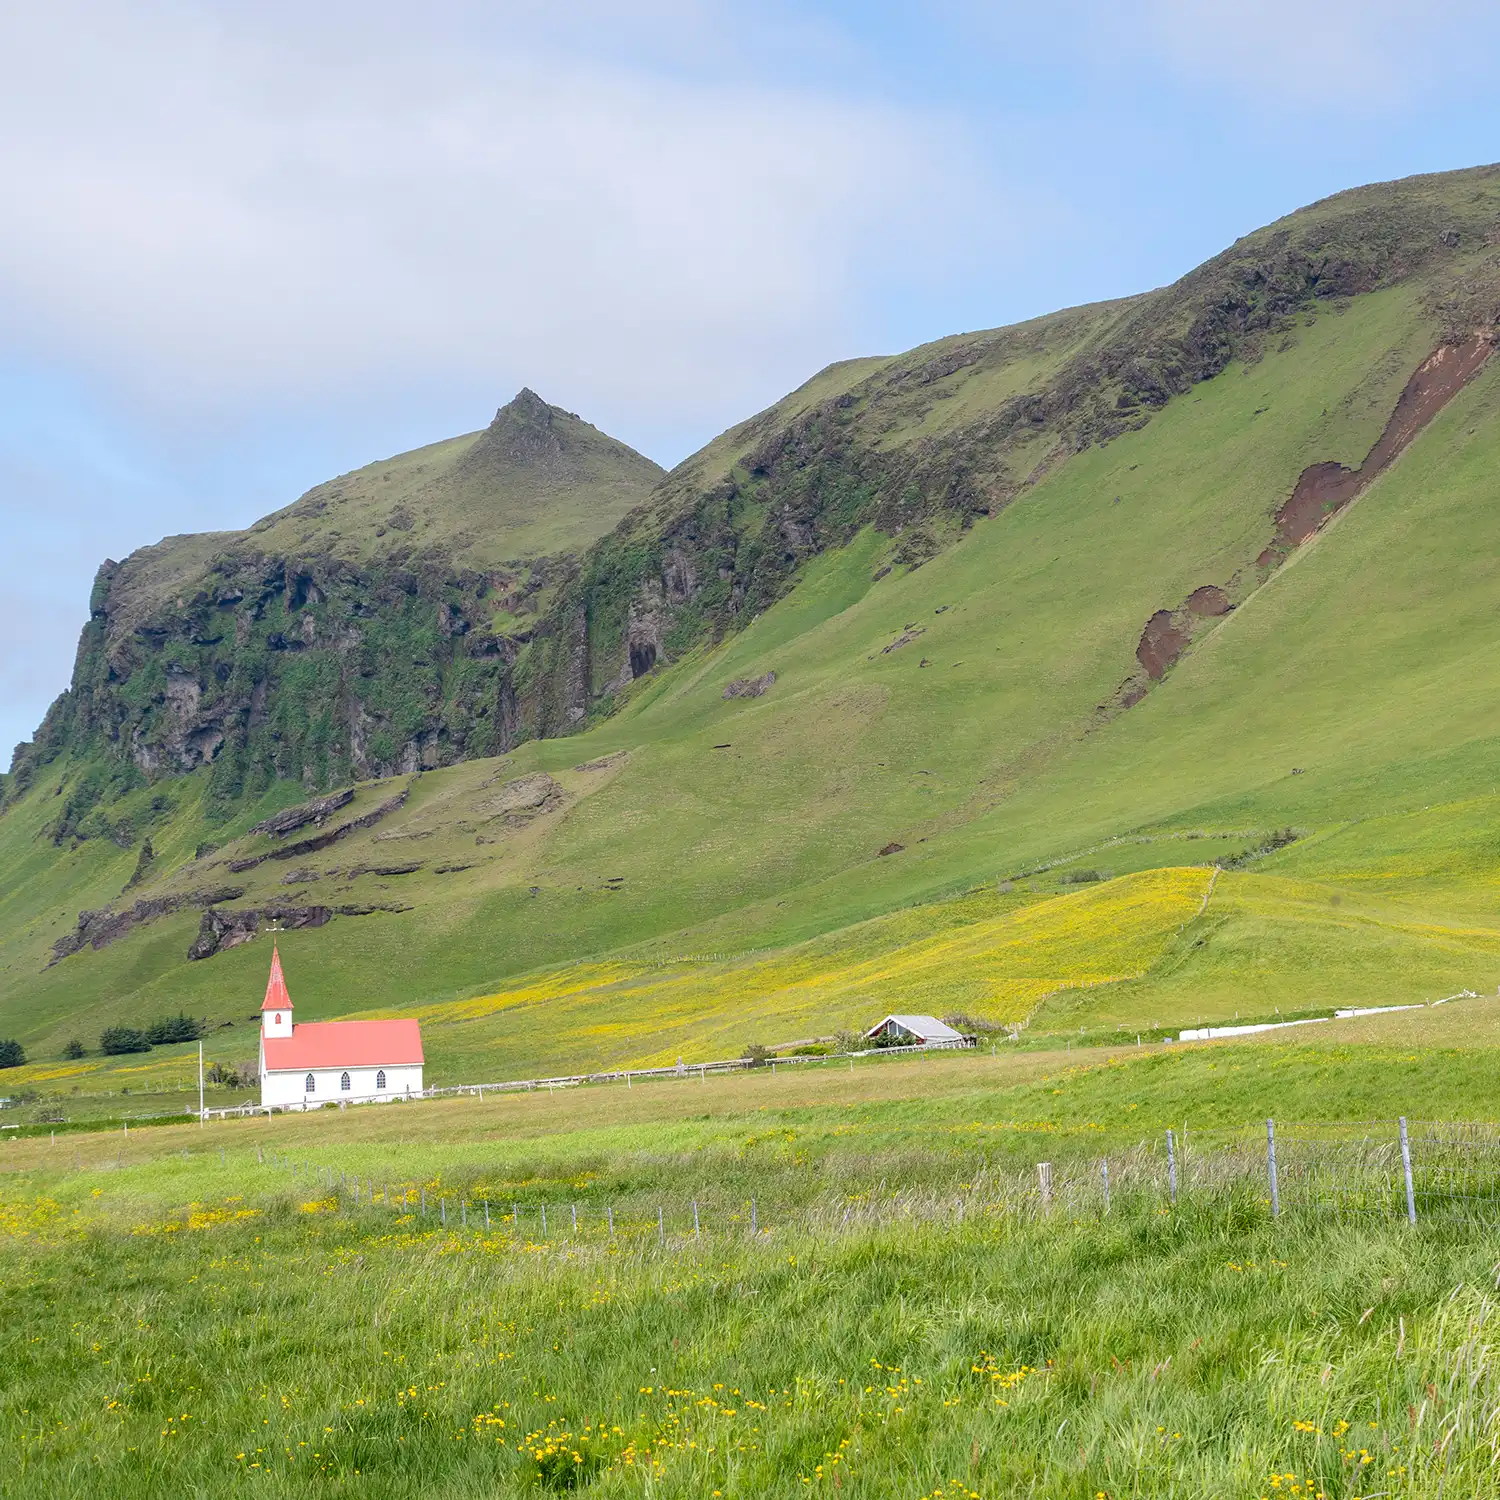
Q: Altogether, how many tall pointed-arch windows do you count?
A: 3